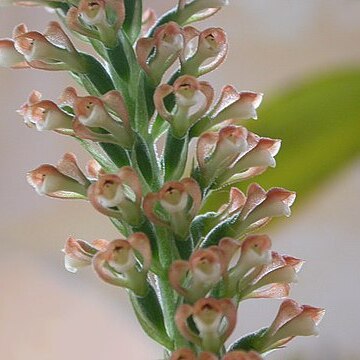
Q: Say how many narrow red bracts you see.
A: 0